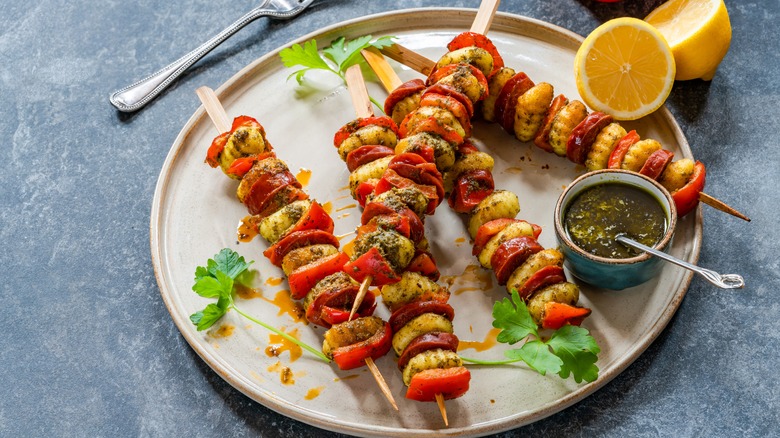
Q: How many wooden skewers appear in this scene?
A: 5